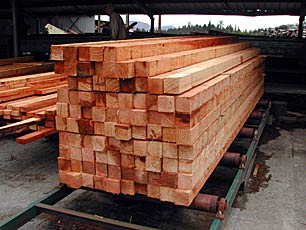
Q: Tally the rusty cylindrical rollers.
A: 5